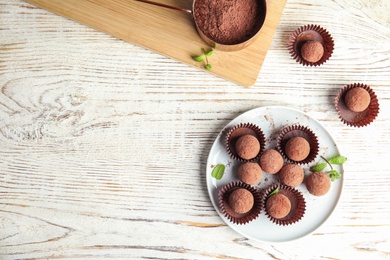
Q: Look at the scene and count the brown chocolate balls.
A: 10